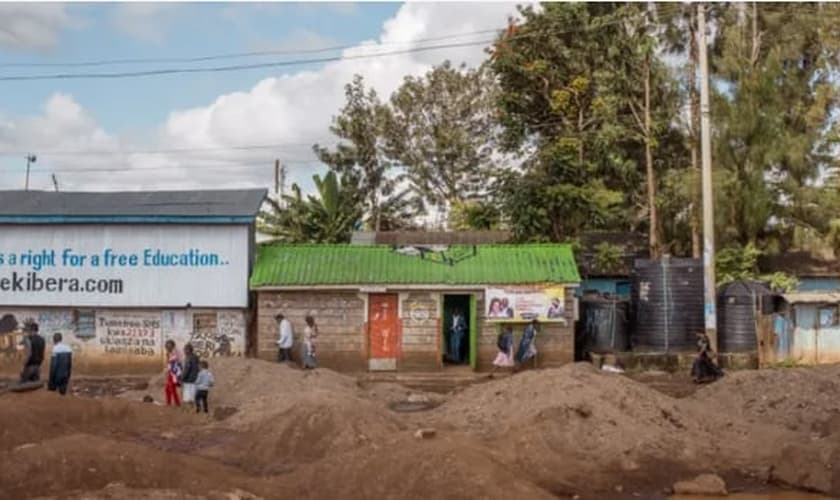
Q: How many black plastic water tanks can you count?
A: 3